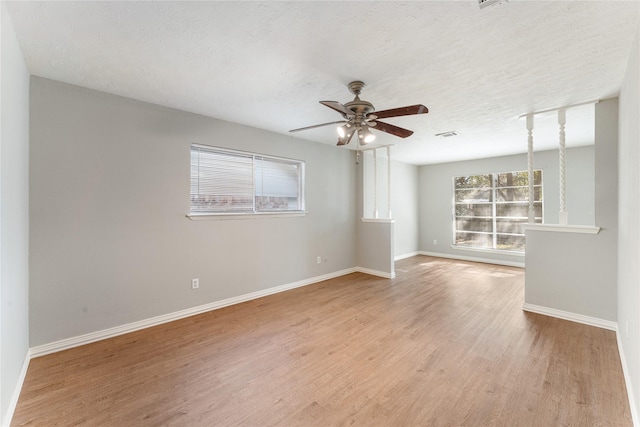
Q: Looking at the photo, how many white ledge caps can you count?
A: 2